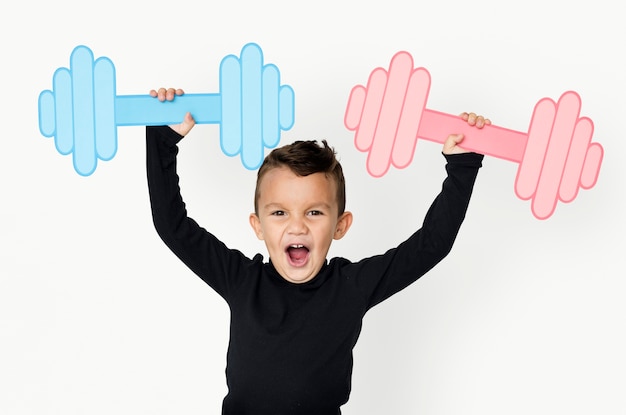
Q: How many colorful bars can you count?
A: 2